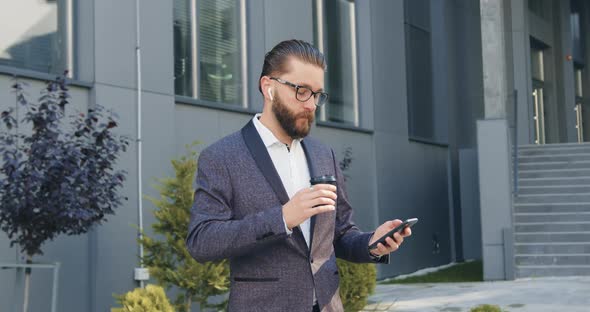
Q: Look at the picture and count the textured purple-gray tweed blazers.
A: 1